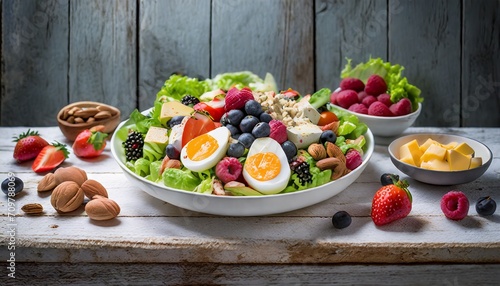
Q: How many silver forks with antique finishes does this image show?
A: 0